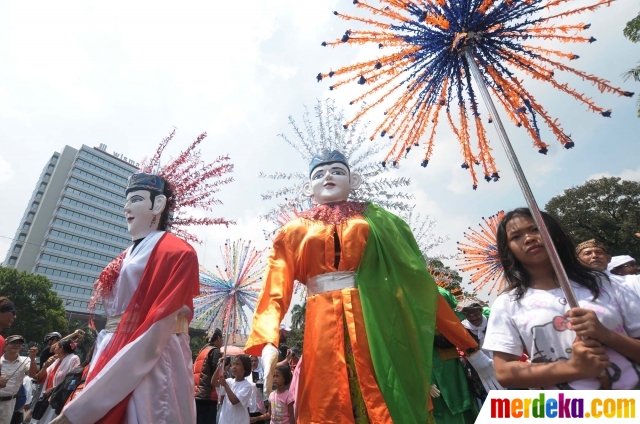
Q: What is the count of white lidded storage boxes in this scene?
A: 0